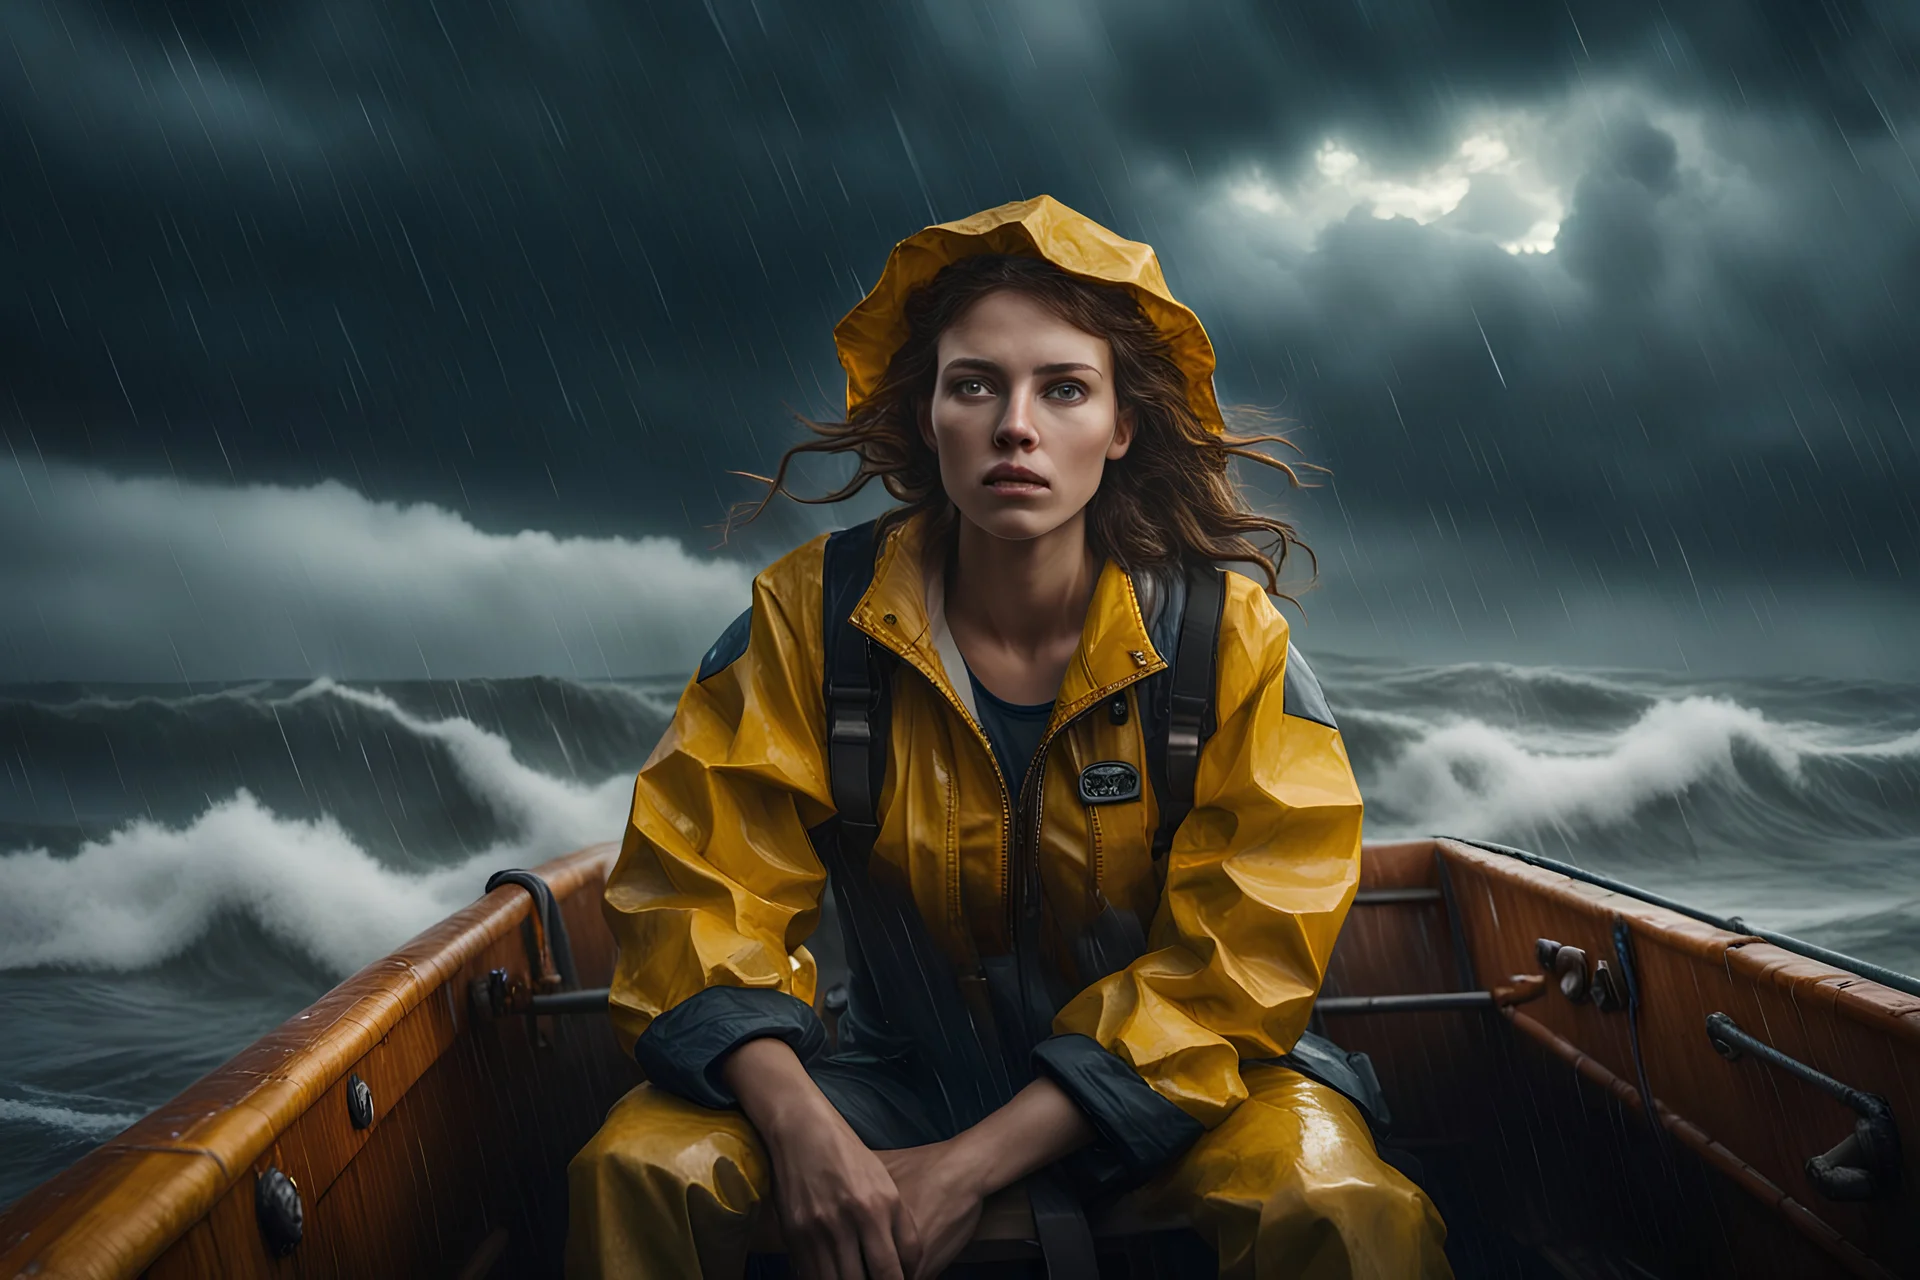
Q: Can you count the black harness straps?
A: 2